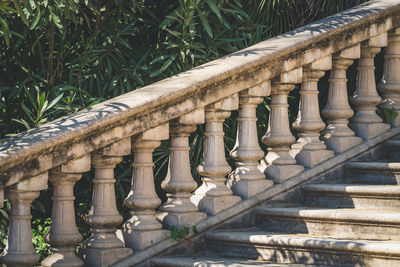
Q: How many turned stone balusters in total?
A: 12